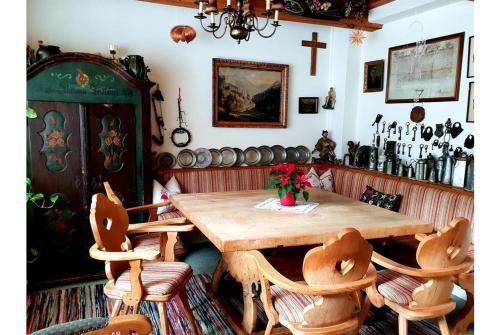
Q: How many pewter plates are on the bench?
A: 11